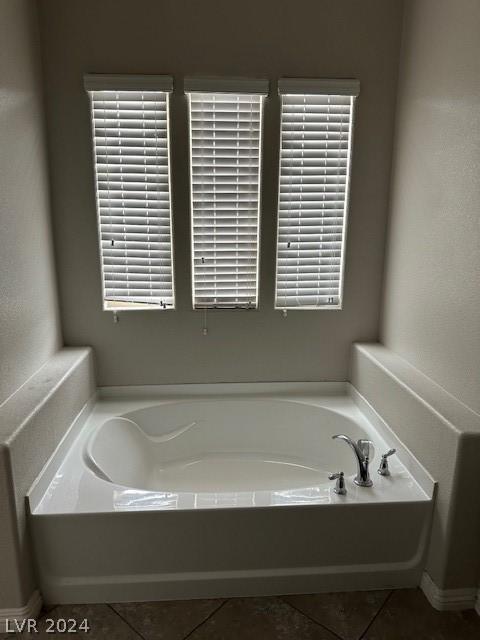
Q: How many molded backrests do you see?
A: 1